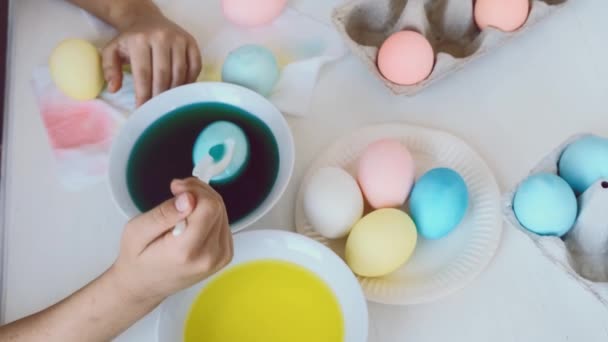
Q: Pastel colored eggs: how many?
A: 11